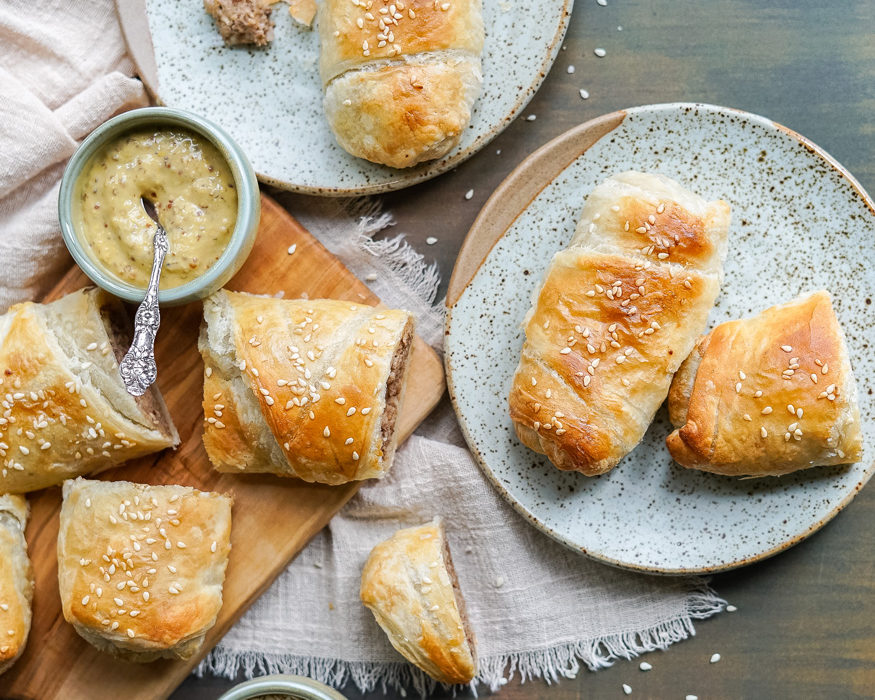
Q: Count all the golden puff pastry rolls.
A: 8